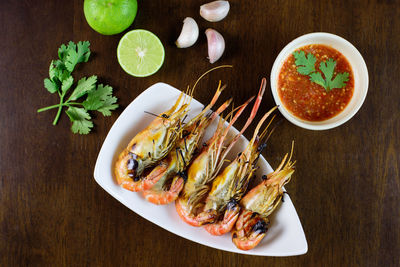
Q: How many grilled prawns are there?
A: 5